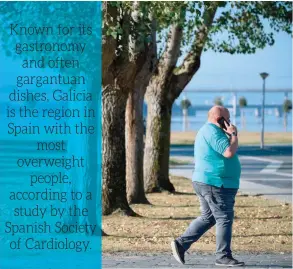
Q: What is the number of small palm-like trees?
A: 4